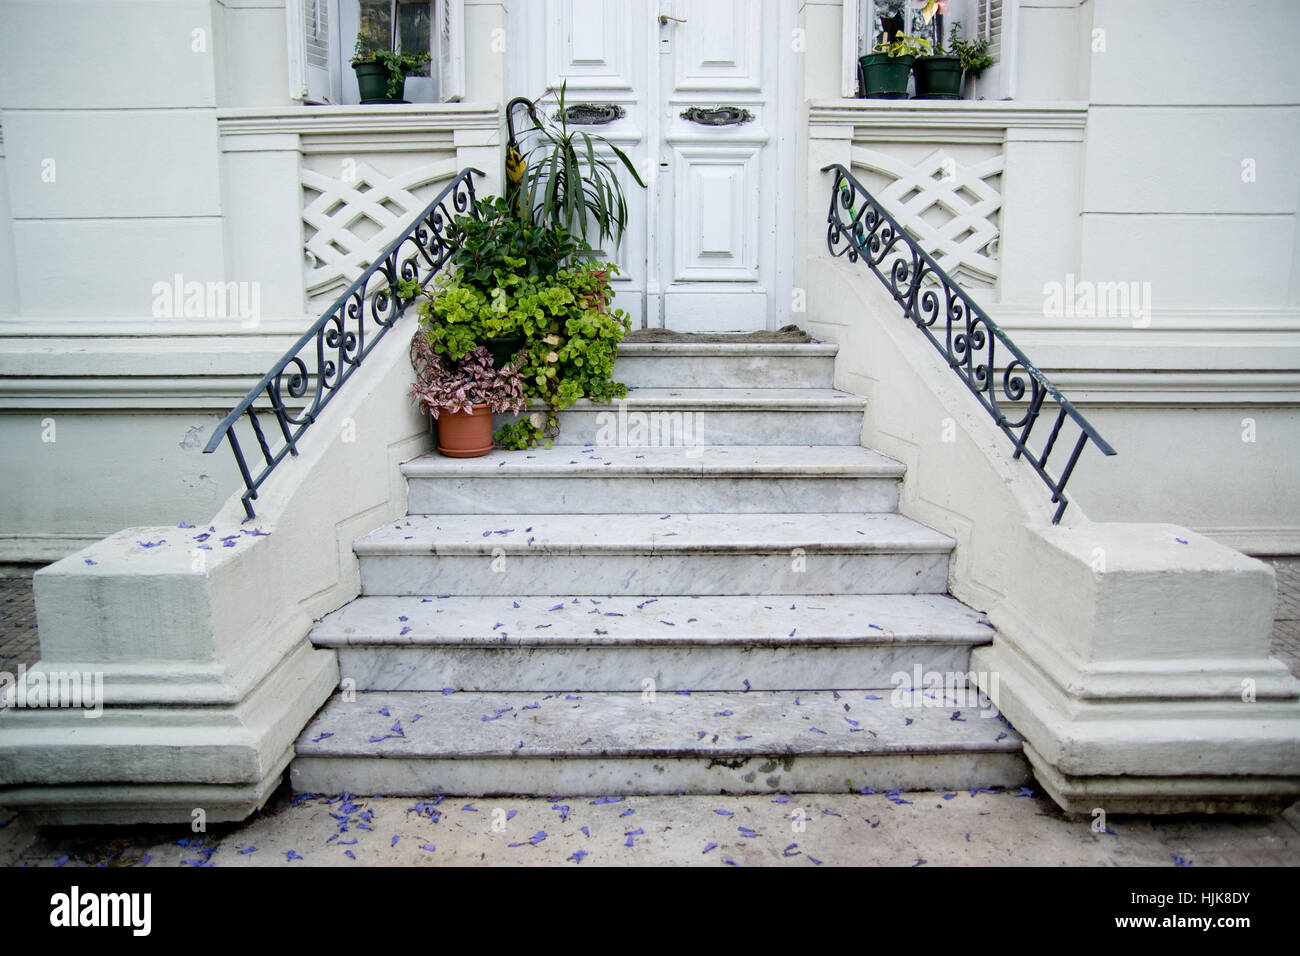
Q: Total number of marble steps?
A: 6